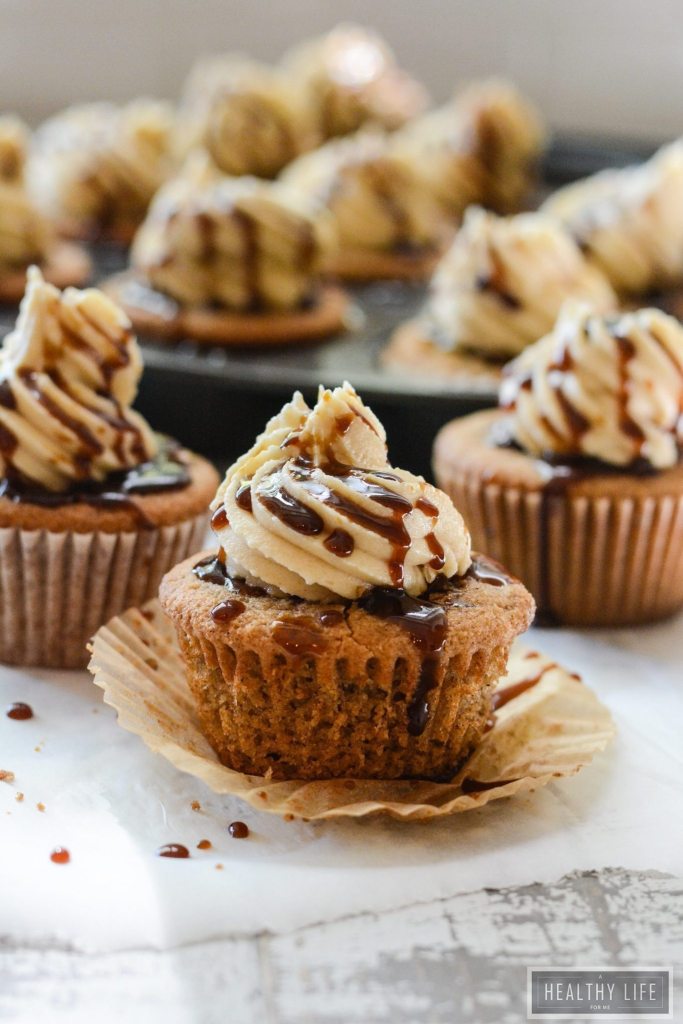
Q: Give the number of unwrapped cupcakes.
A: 1